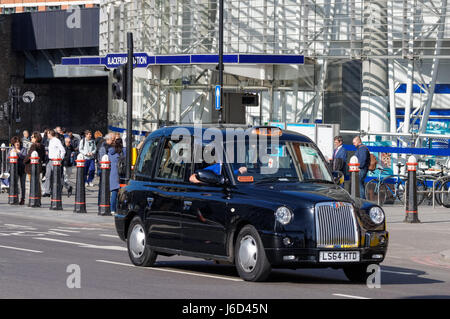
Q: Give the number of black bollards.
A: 7